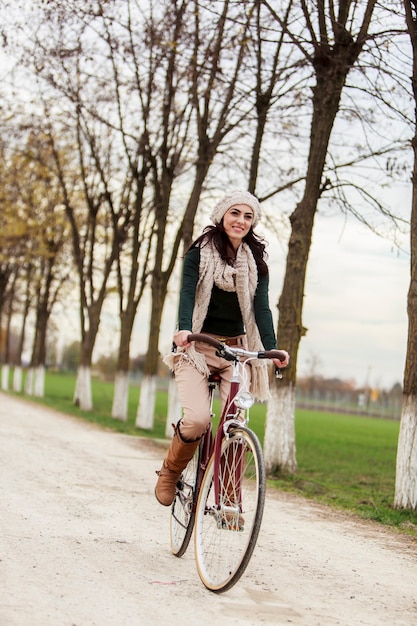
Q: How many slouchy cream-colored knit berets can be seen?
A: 1